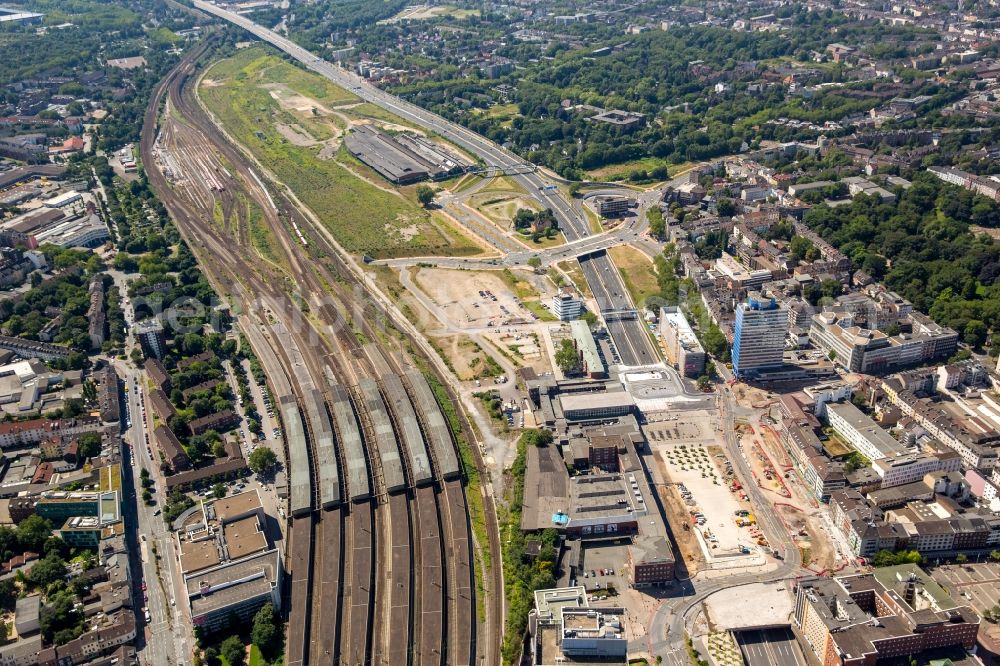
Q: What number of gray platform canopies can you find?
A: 6